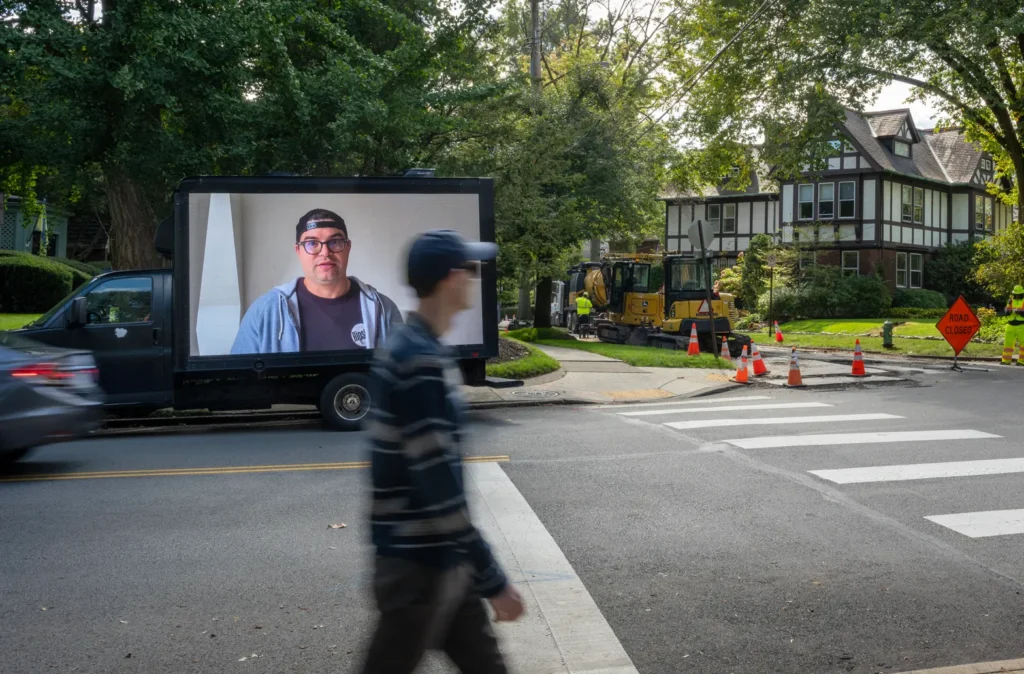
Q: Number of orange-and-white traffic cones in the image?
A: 7